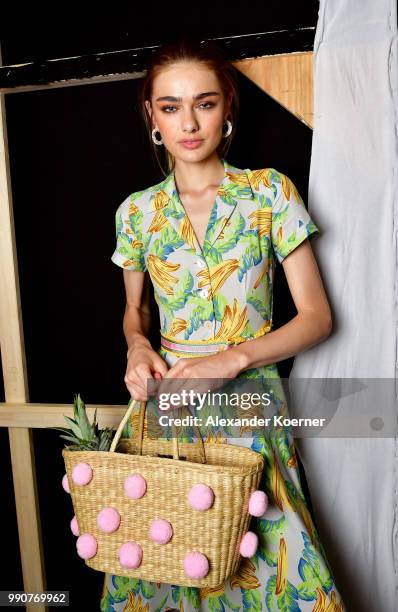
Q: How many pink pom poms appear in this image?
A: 12